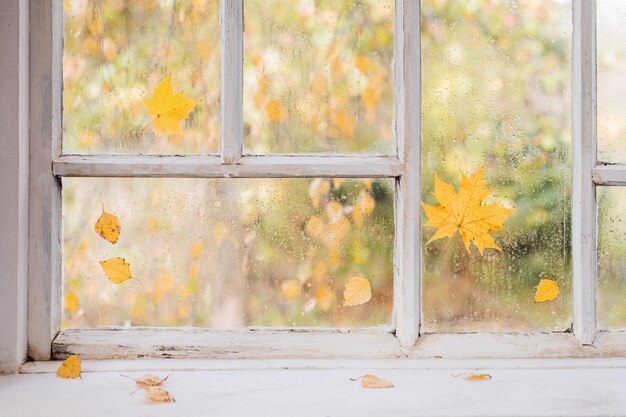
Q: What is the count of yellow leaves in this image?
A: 11